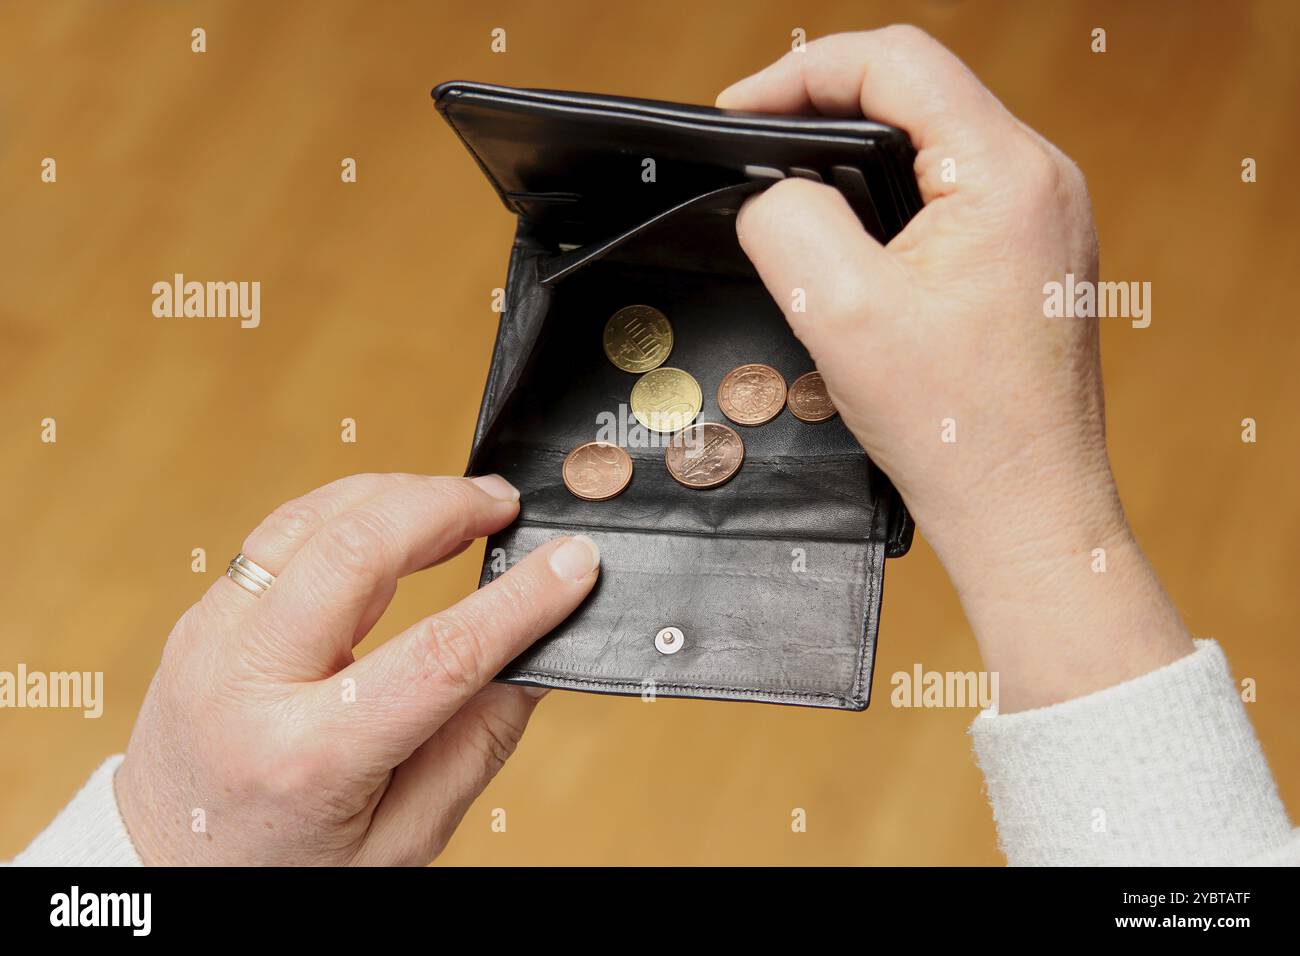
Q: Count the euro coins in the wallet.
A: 6